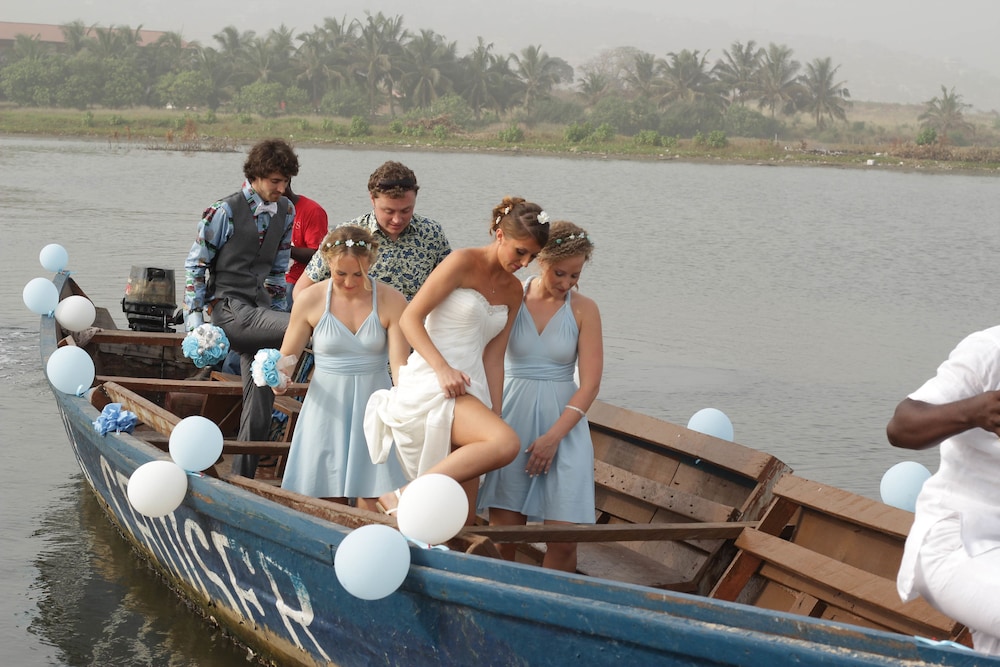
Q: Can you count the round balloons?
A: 10